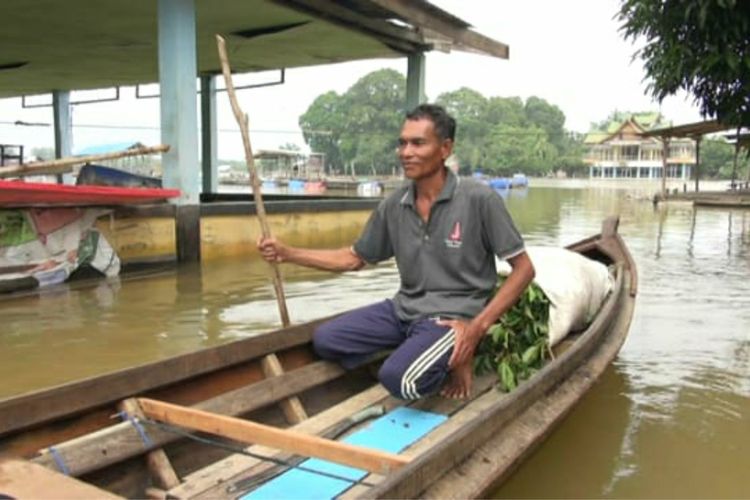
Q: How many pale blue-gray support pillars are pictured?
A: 4